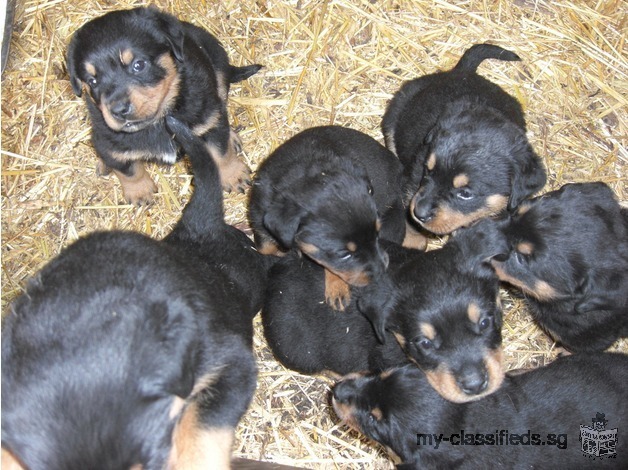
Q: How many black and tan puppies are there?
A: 7